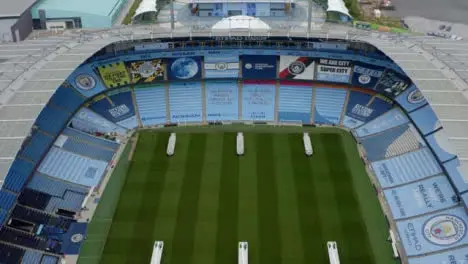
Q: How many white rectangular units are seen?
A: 6